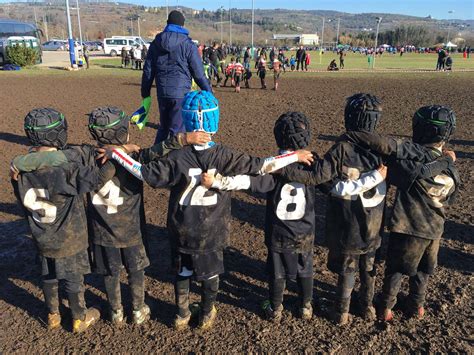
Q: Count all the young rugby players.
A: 6